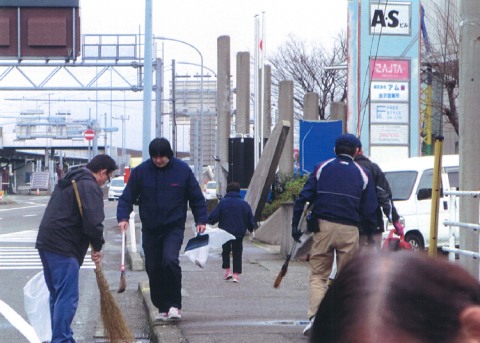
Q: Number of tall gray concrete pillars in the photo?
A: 6